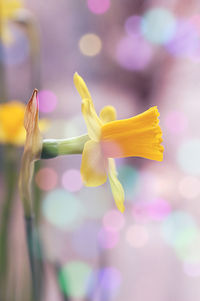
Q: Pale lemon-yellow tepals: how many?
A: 5